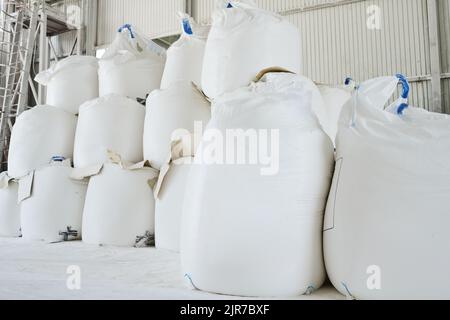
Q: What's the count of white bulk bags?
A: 14